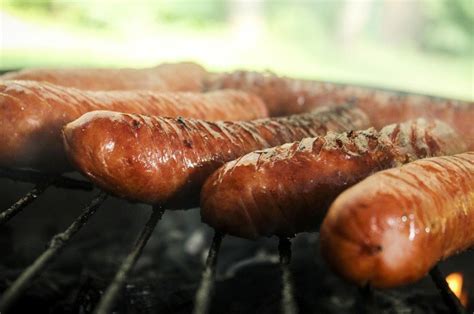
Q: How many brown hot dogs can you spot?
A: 6